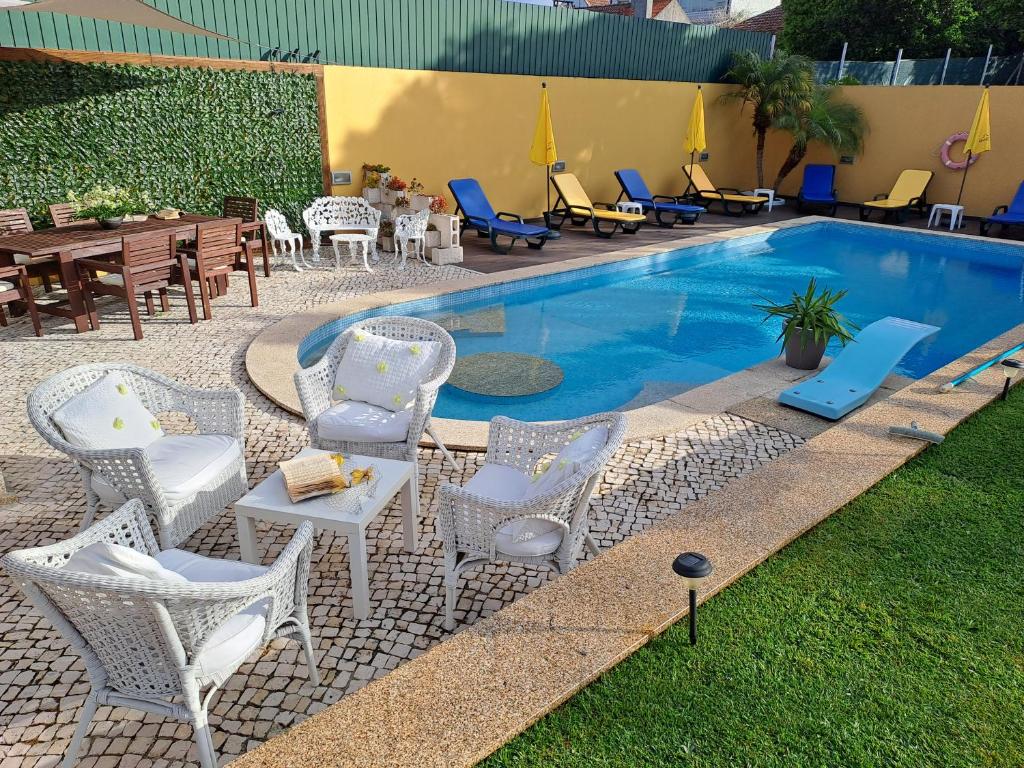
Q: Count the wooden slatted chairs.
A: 6